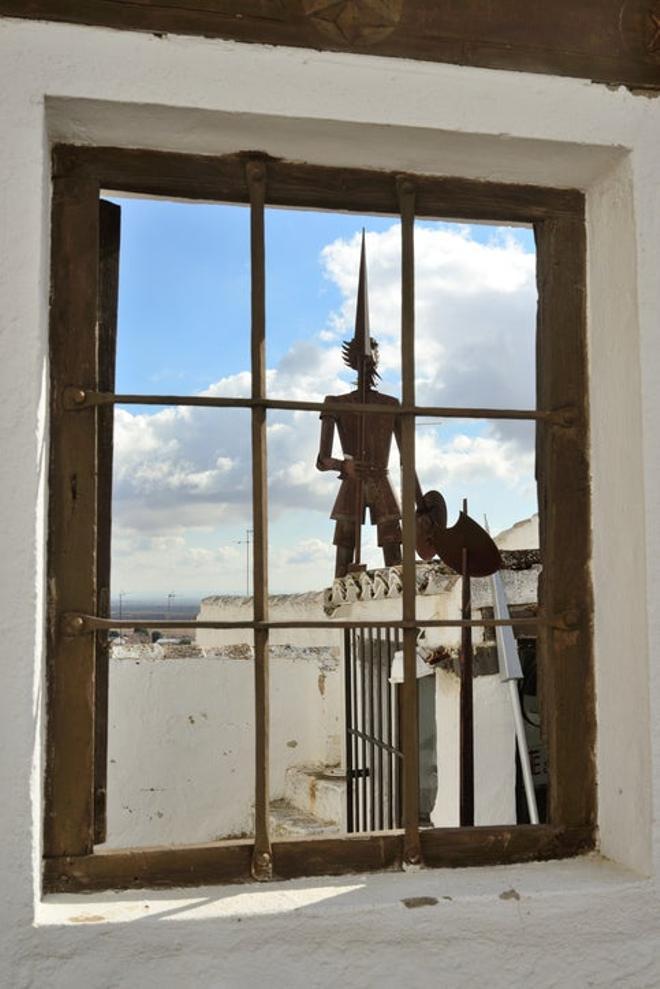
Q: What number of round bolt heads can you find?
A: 8